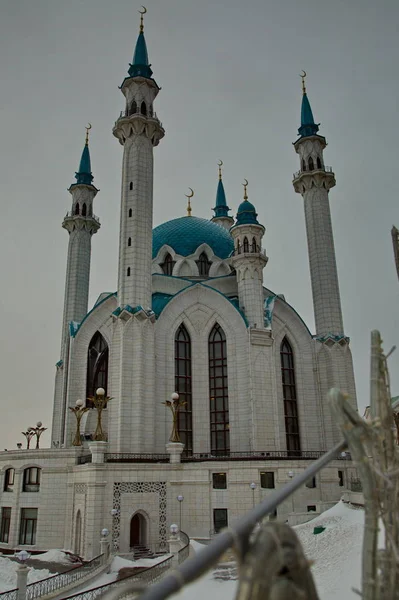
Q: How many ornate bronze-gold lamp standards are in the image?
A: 5